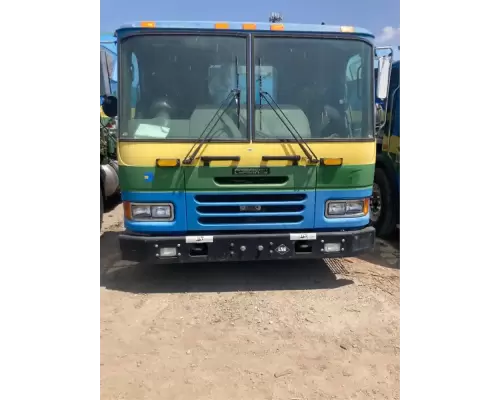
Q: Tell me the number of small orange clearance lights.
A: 5